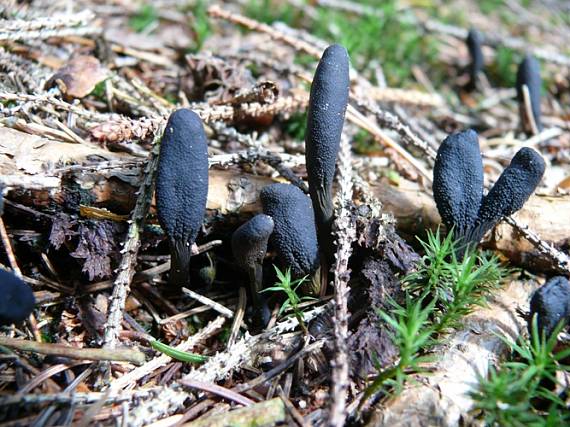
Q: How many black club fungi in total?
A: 10